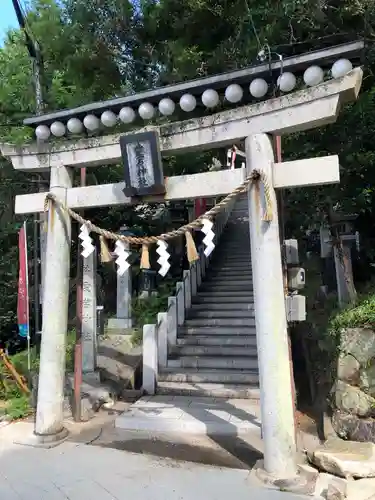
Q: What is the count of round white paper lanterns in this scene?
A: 15